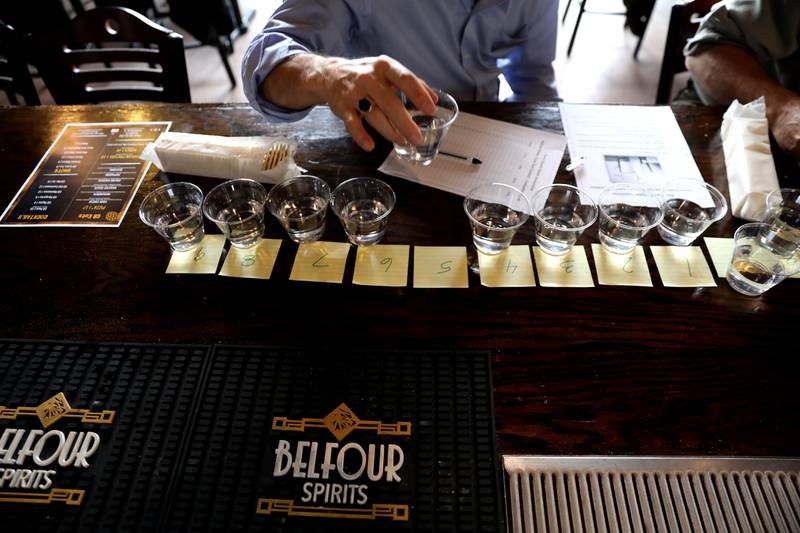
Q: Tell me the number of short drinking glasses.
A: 11